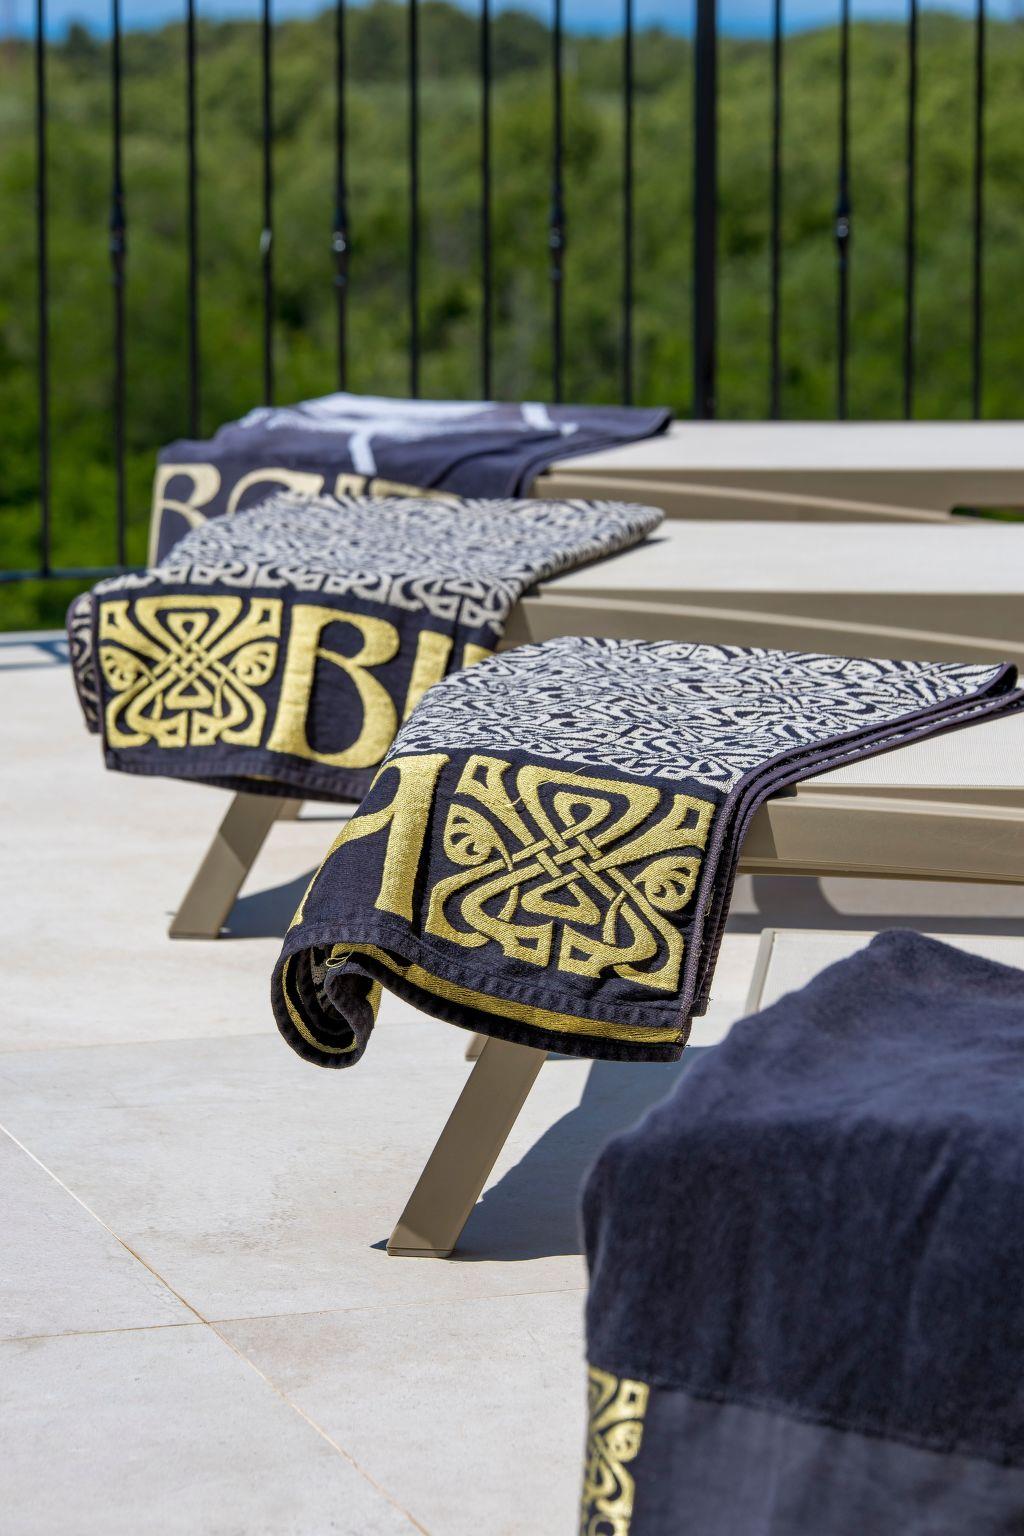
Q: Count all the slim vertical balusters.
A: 13